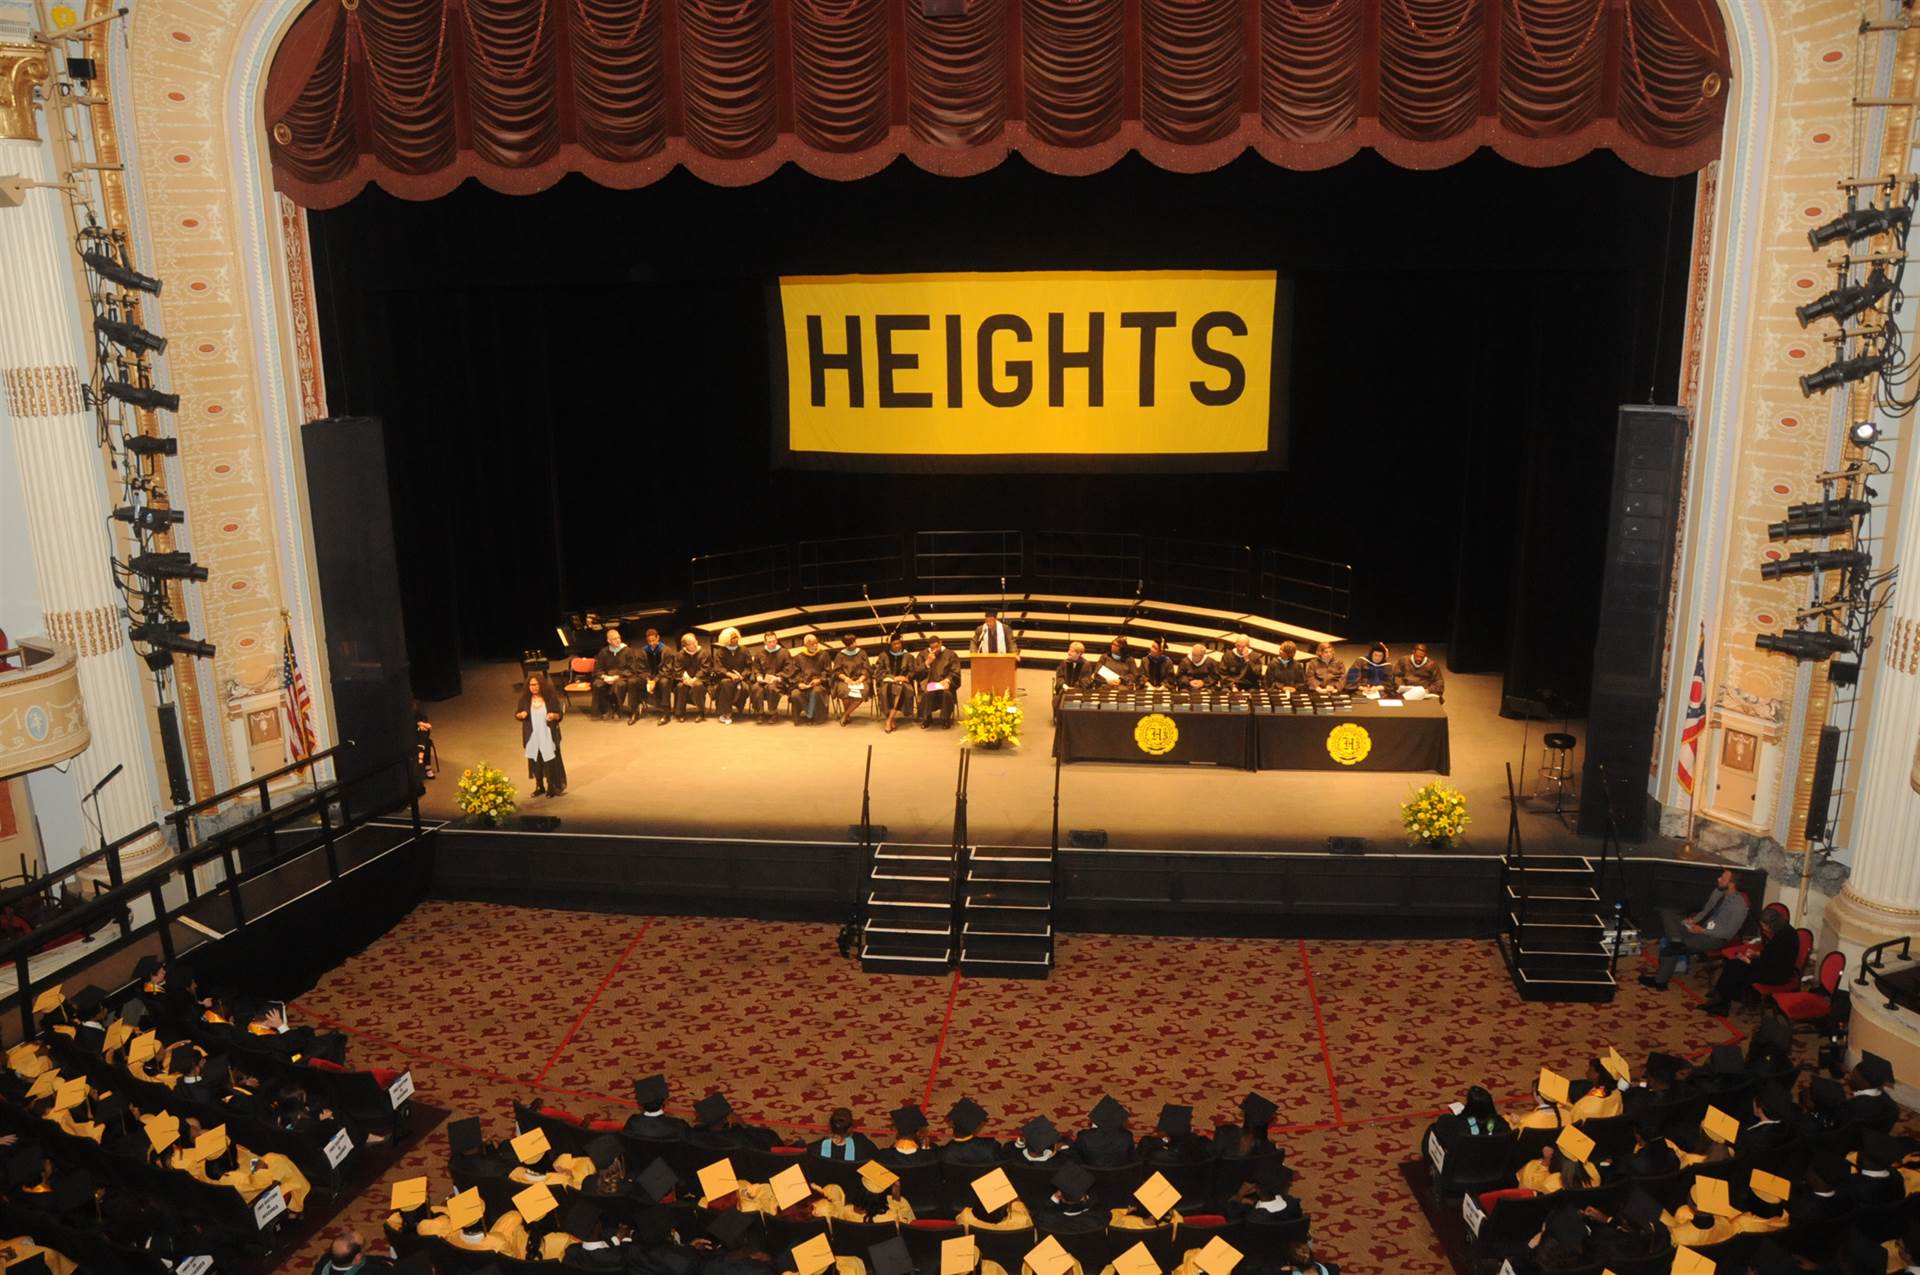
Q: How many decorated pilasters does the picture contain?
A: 2